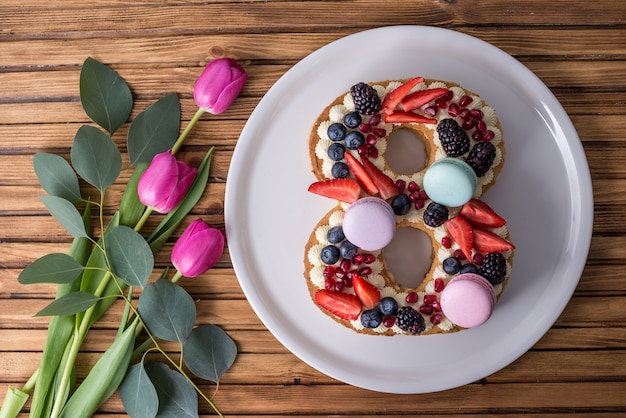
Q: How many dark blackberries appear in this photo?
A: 6